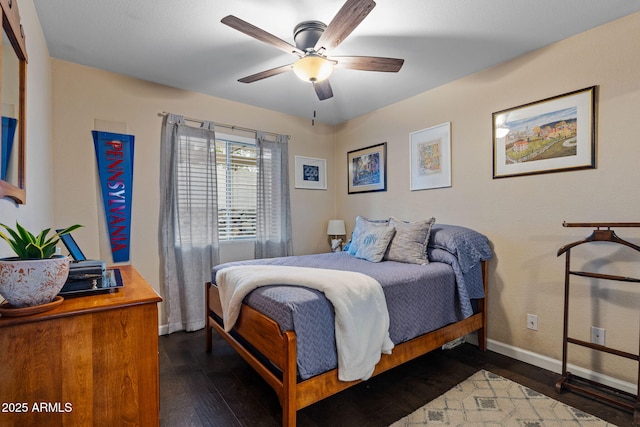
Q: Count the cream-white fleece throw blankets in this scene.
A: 1